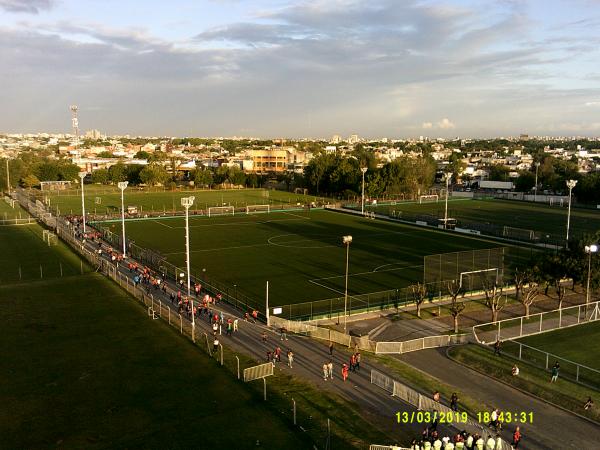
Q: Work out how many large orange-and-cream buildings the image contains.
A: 1